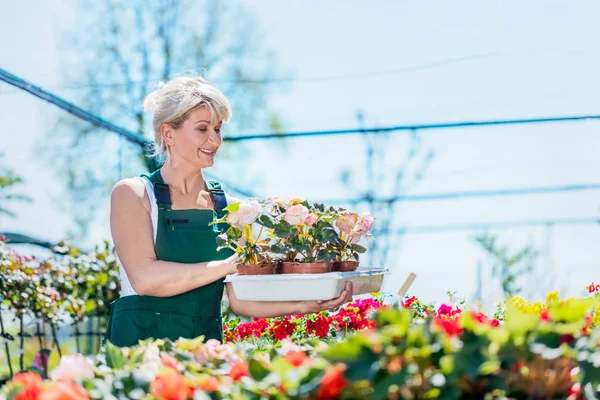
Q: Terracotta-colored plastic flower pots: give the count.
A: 3